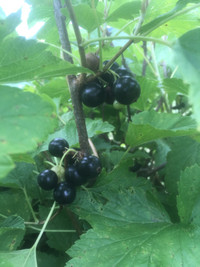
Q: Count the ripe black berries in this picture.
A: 11